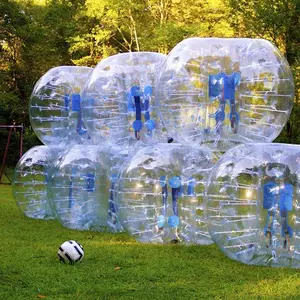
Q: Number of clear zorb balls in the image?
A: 7